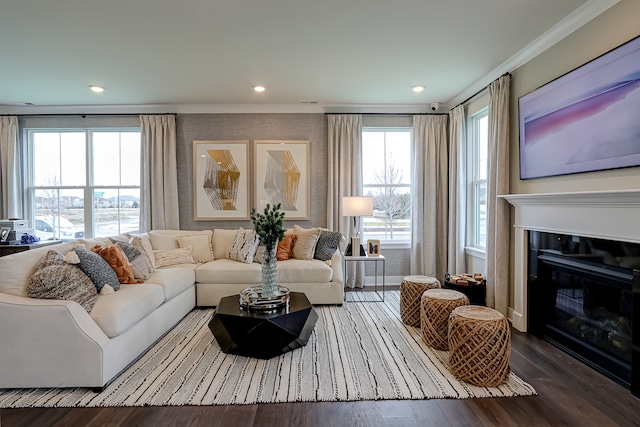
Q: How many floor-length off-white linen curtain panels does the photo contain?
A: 6